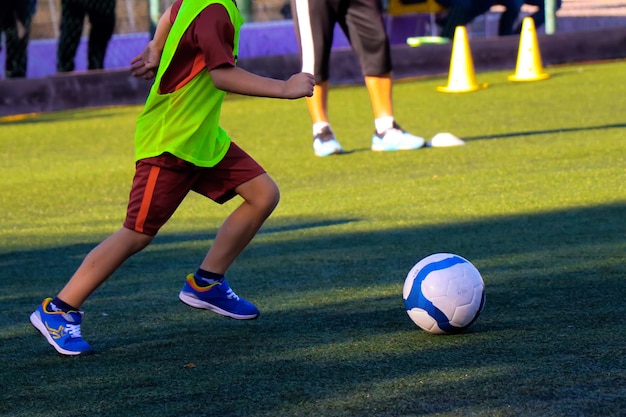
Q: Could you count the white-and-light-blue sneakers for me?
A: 2